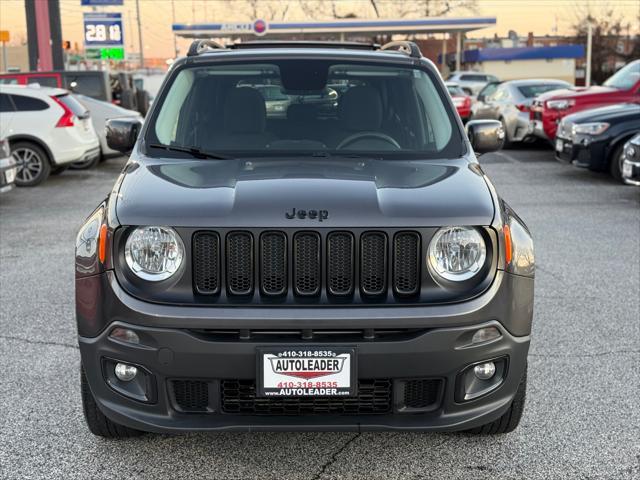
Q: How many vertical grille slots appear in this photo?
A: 7